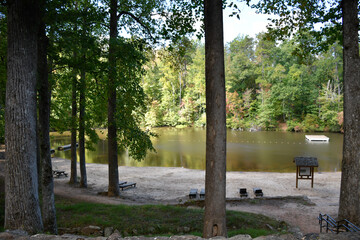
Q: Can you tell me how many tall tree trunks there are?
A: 7